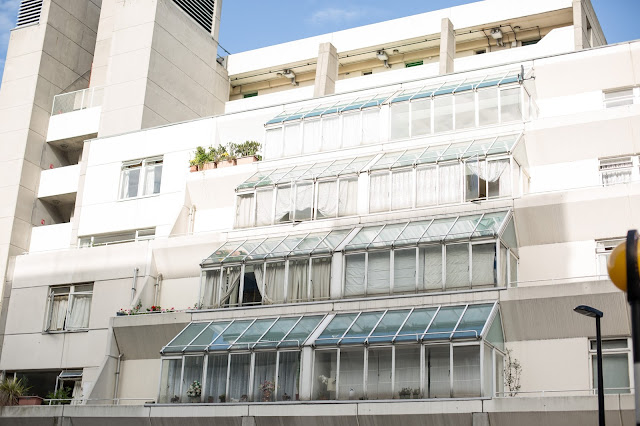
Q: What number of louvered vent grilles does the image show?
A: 2